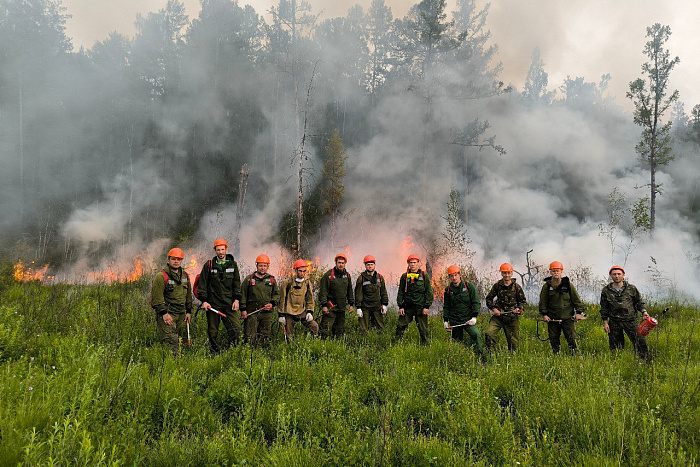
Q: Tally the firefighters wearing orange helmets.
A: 11